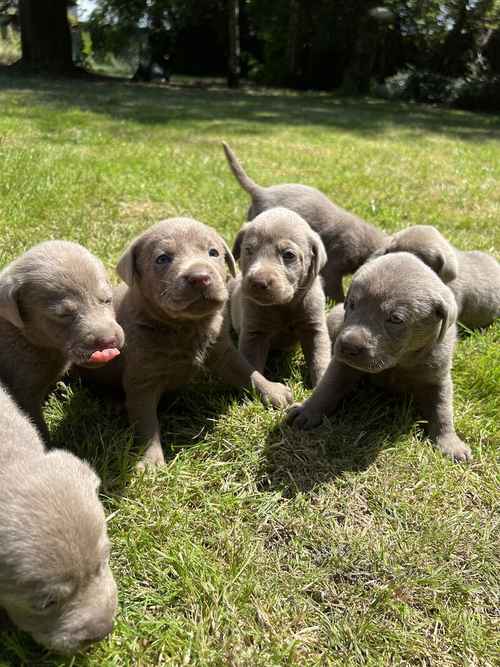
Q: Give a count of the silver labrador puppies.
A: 7